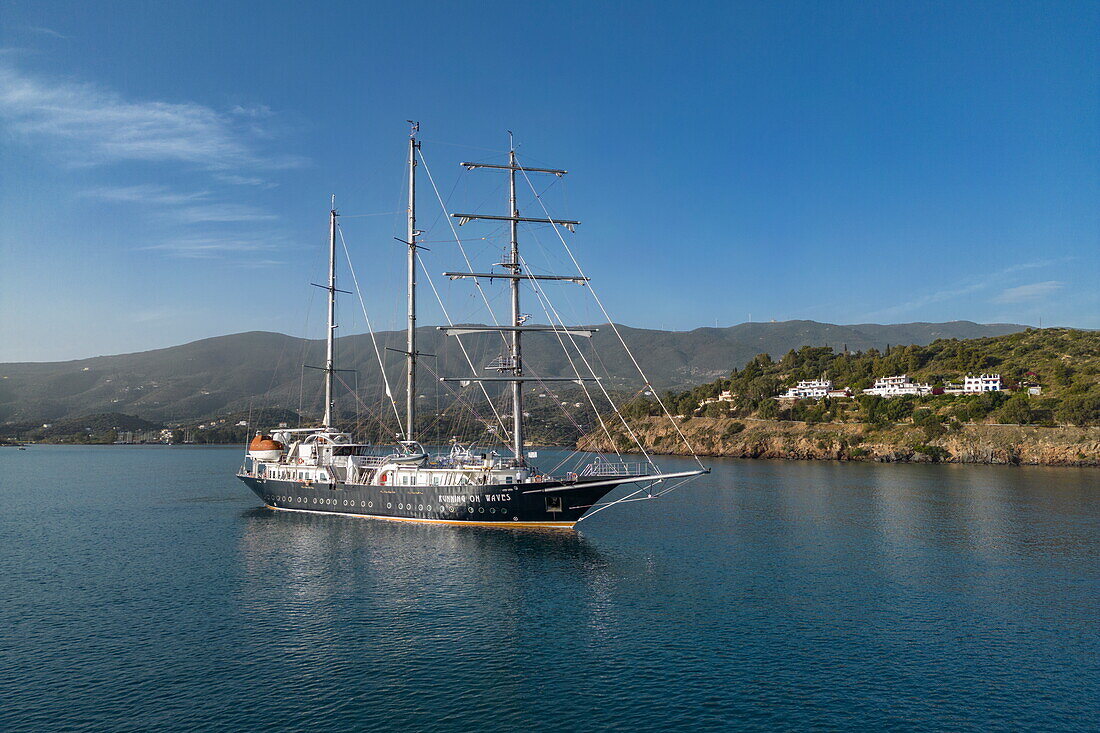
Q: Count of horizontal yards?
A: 5